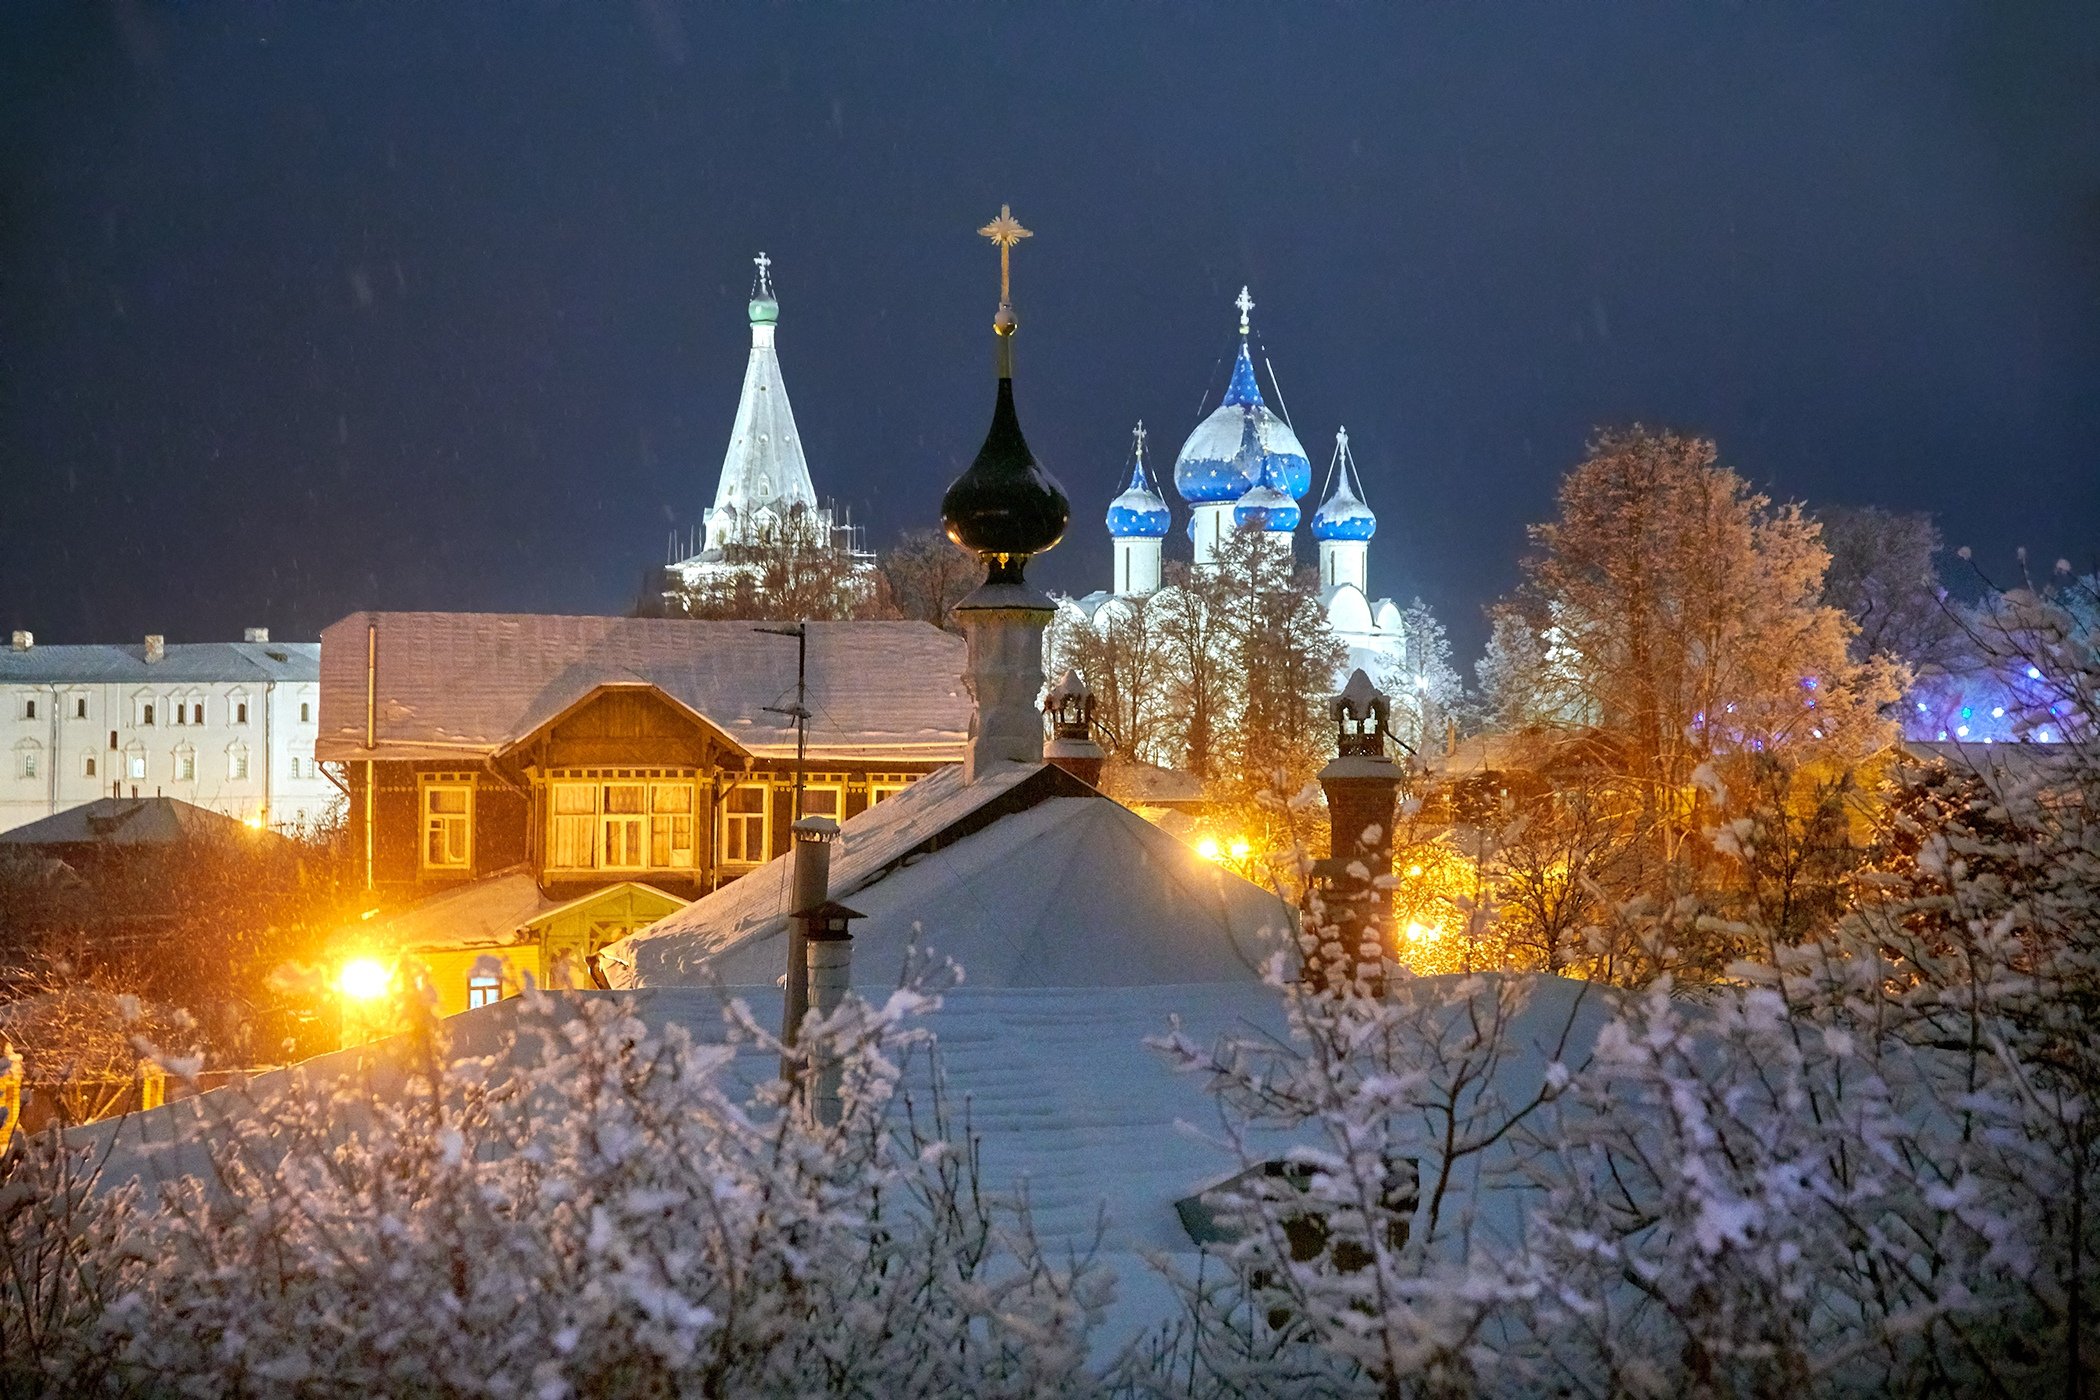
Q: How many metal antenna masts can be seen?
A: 1